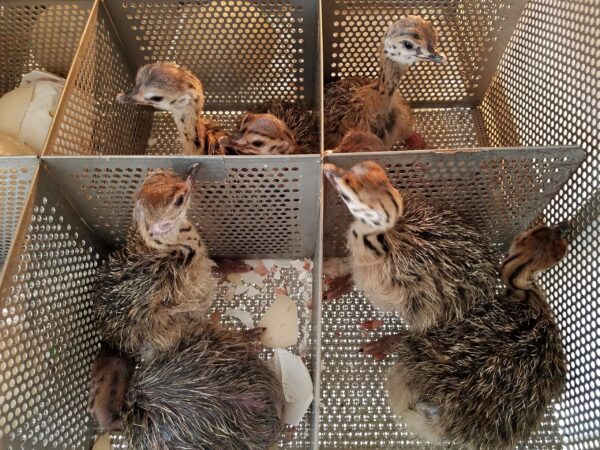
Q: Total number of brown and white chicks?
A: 8